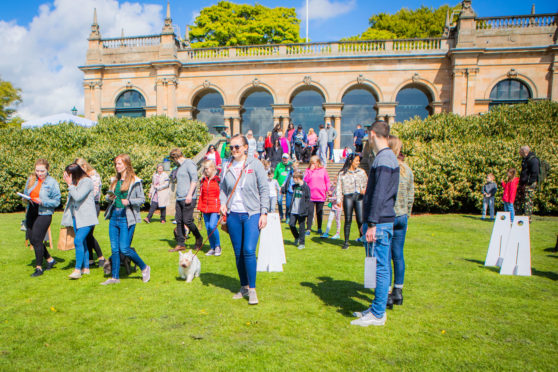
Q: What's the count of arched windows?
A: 7